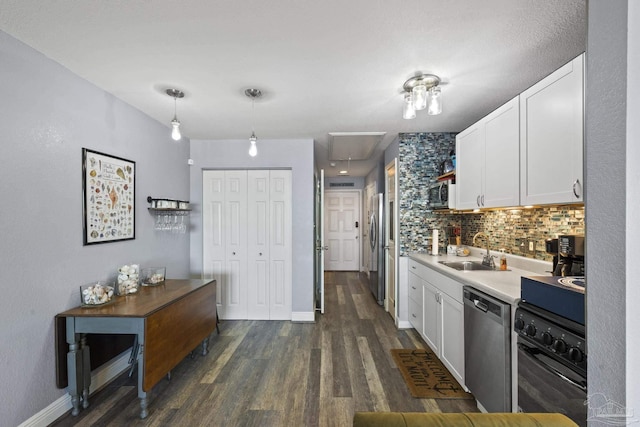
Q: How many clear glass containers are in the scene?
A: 3